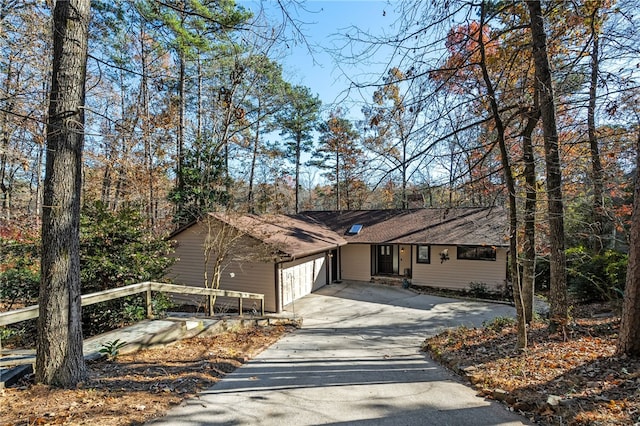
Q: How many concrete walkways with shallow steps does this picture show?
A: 1